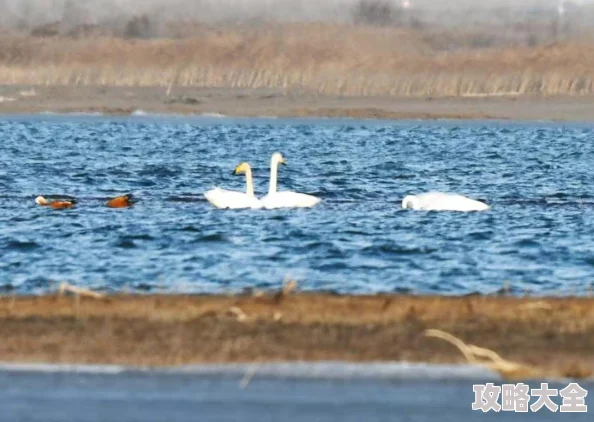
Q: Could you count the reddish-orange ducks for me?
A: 2